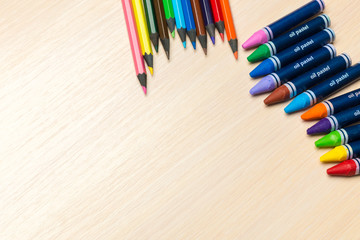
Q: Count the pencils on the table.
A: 11